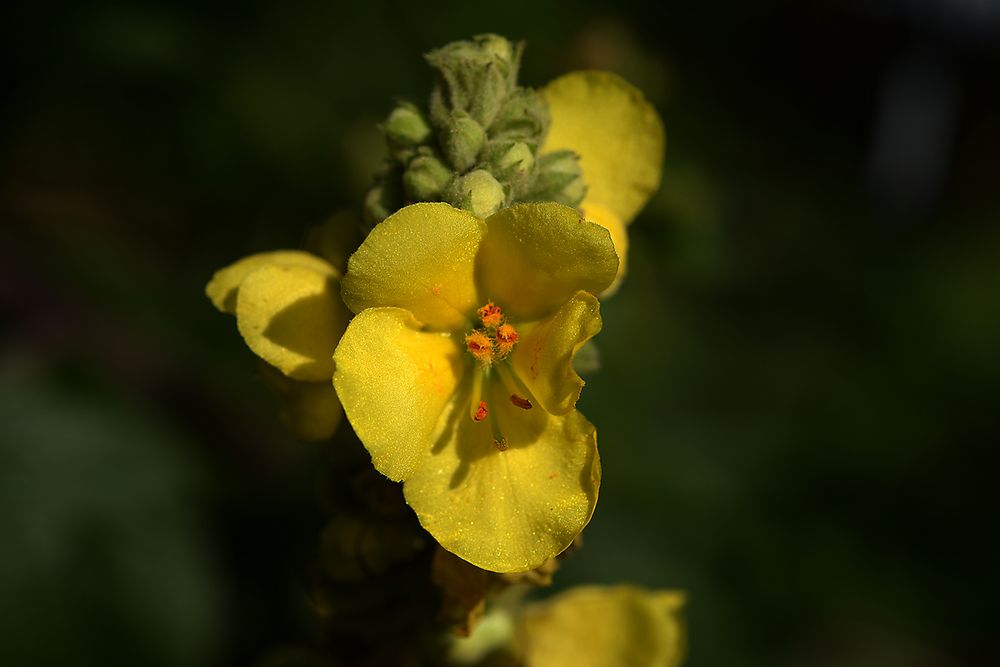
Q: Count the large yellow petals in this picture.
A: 5